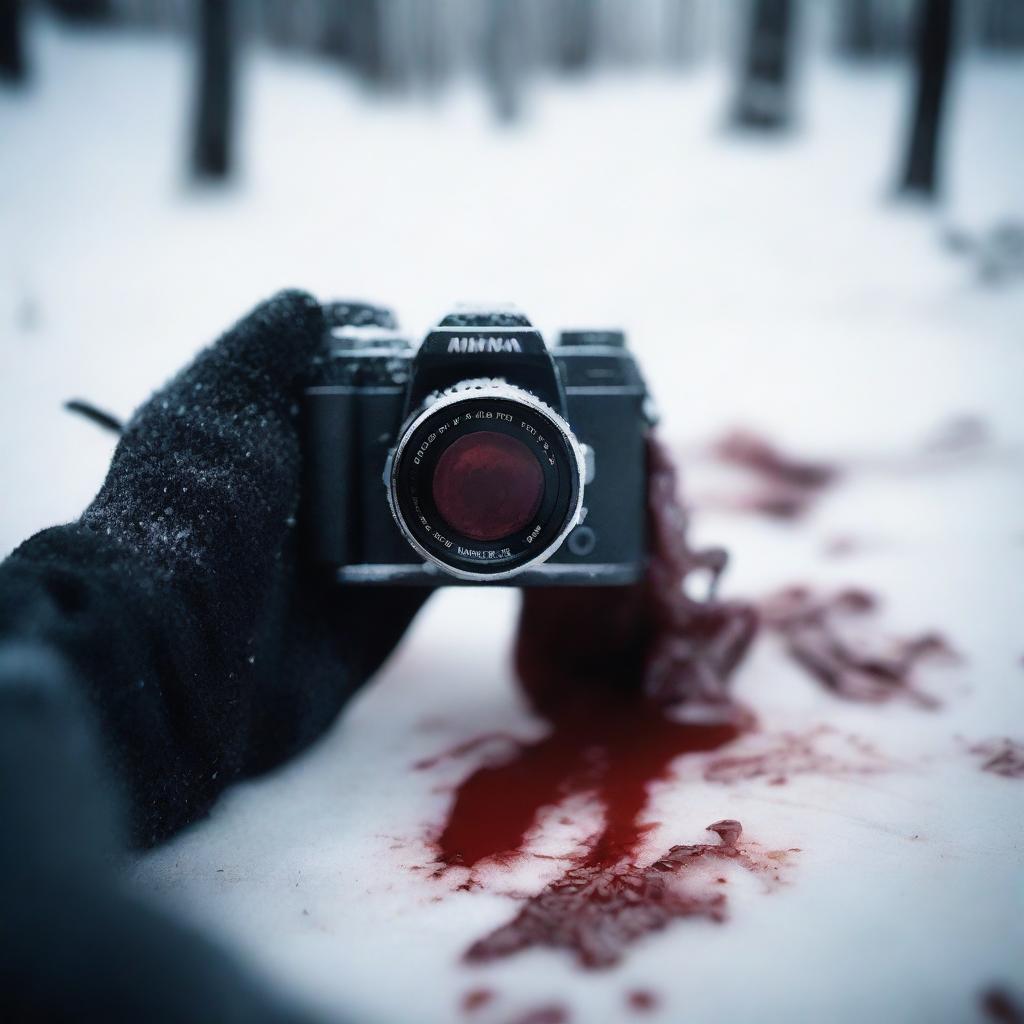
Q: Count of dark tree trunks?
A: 4